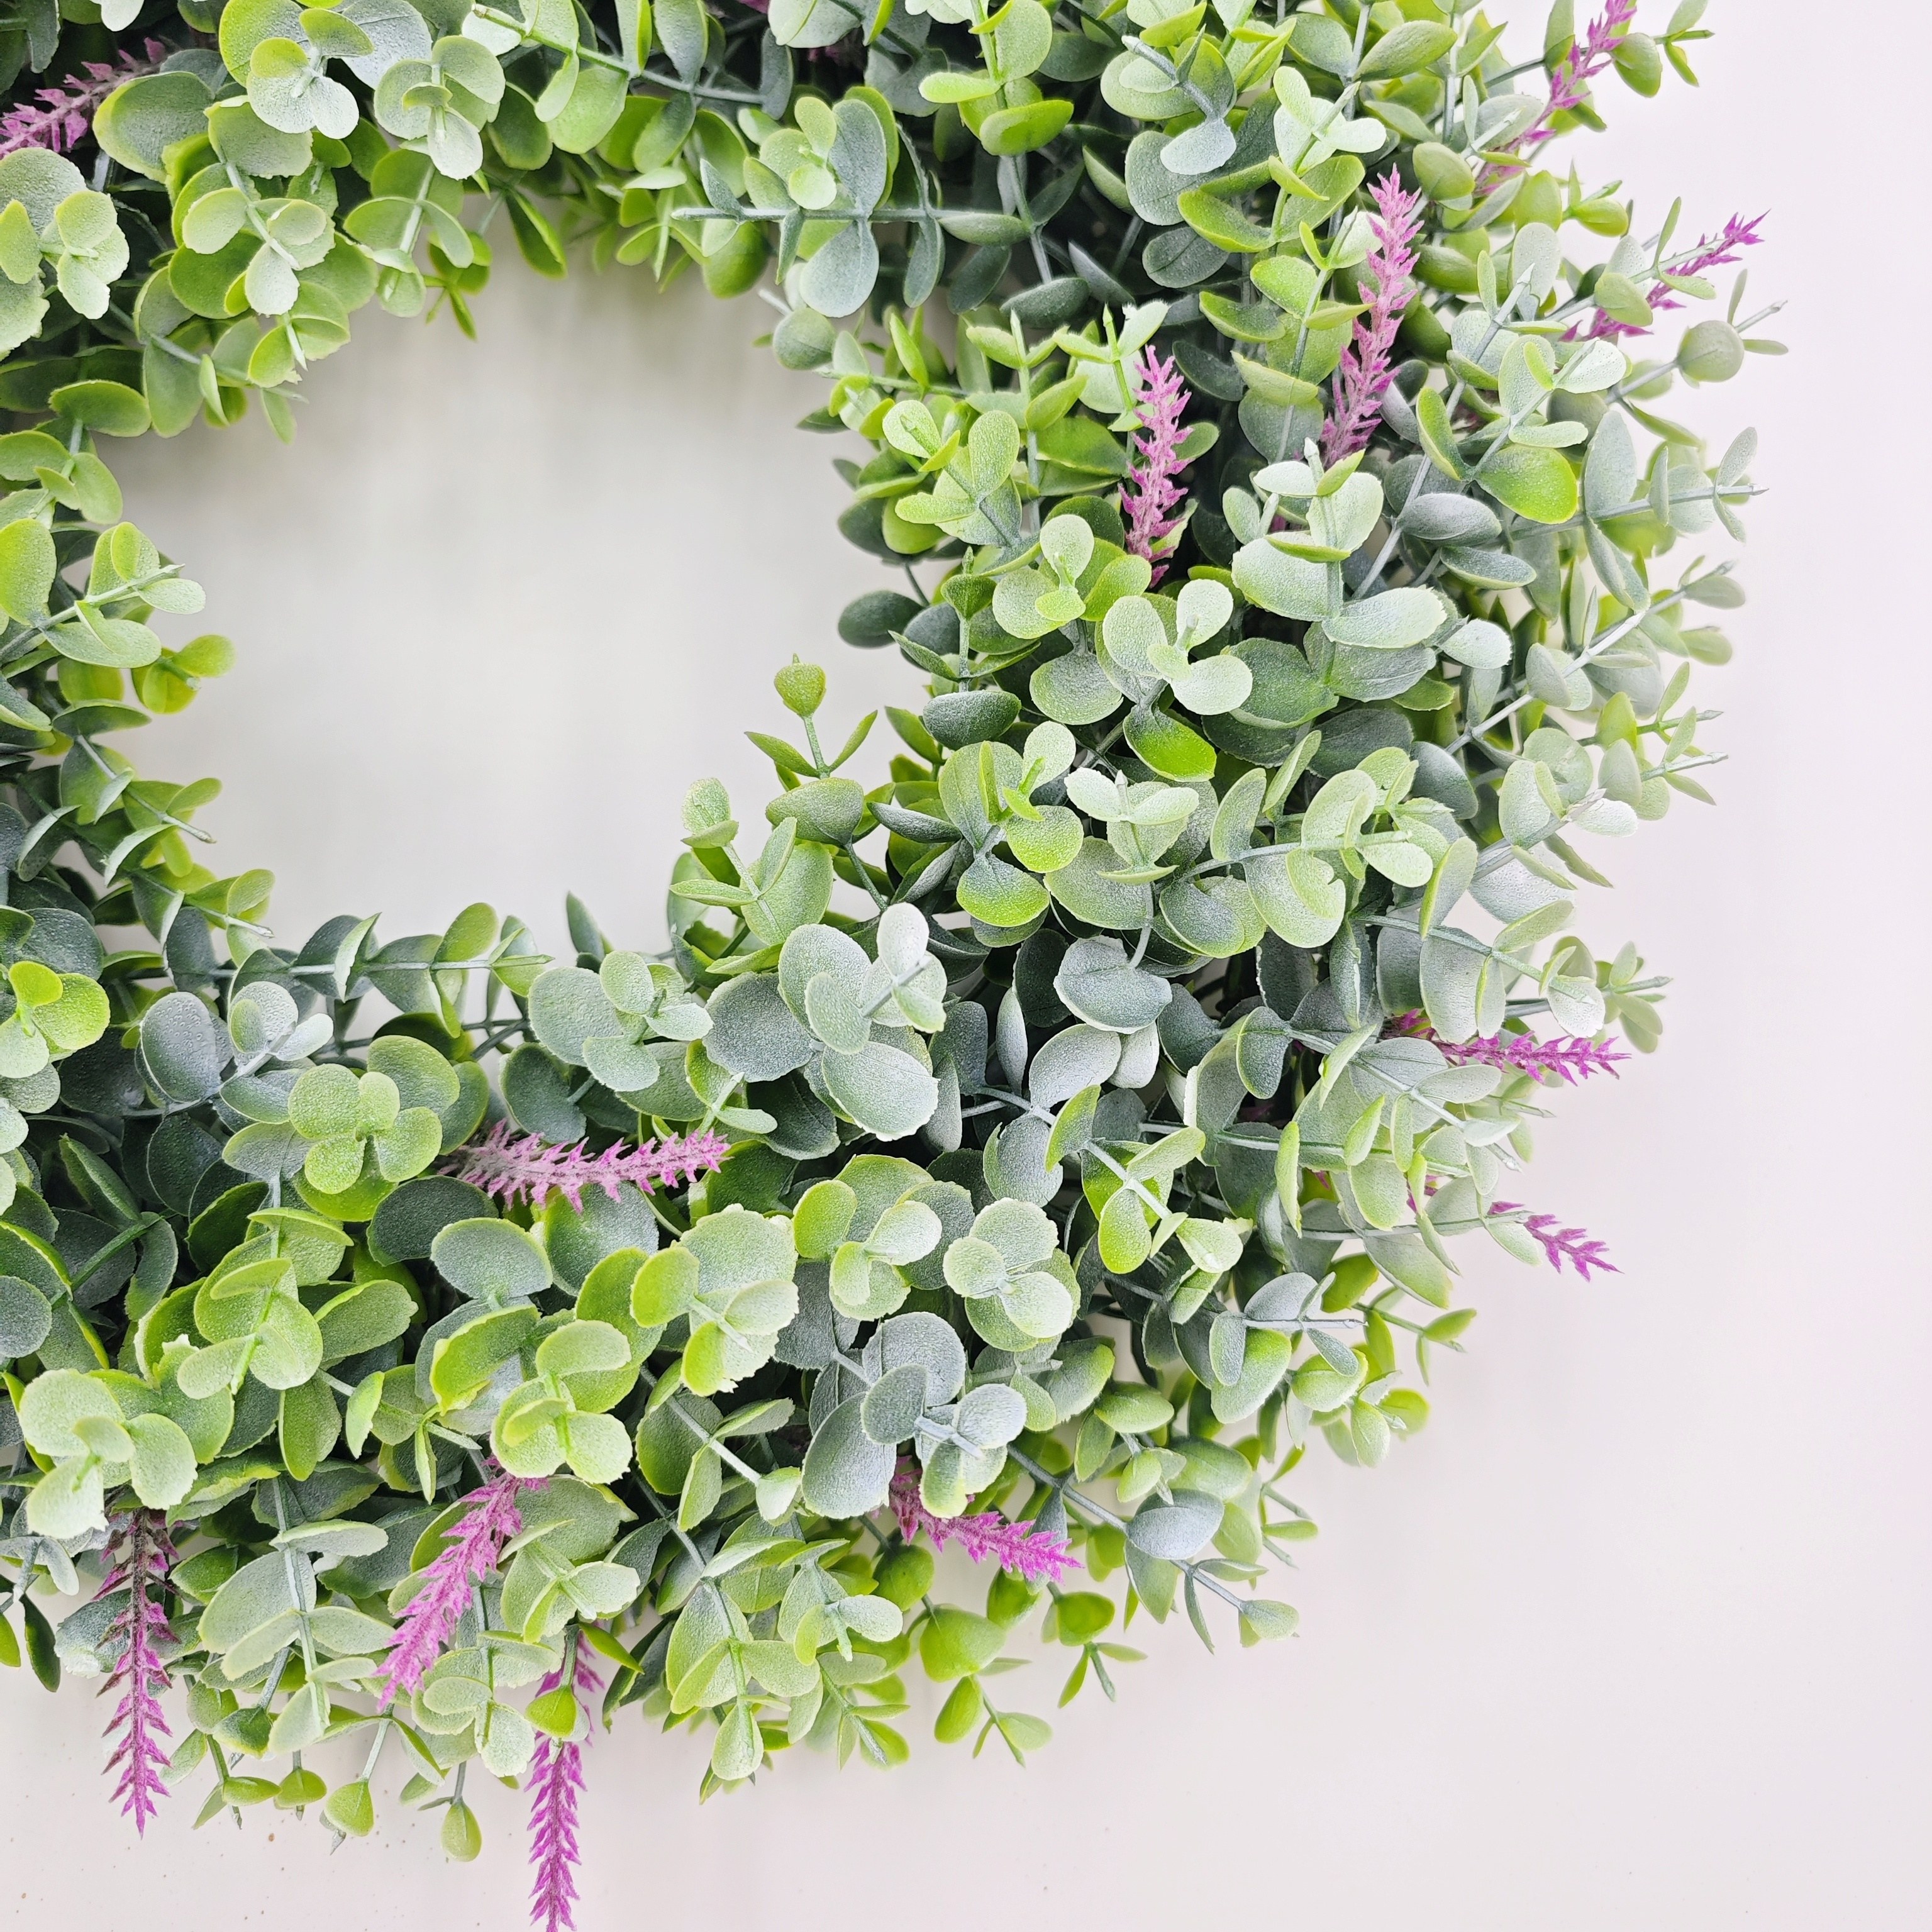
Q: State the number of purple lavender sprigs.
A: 12